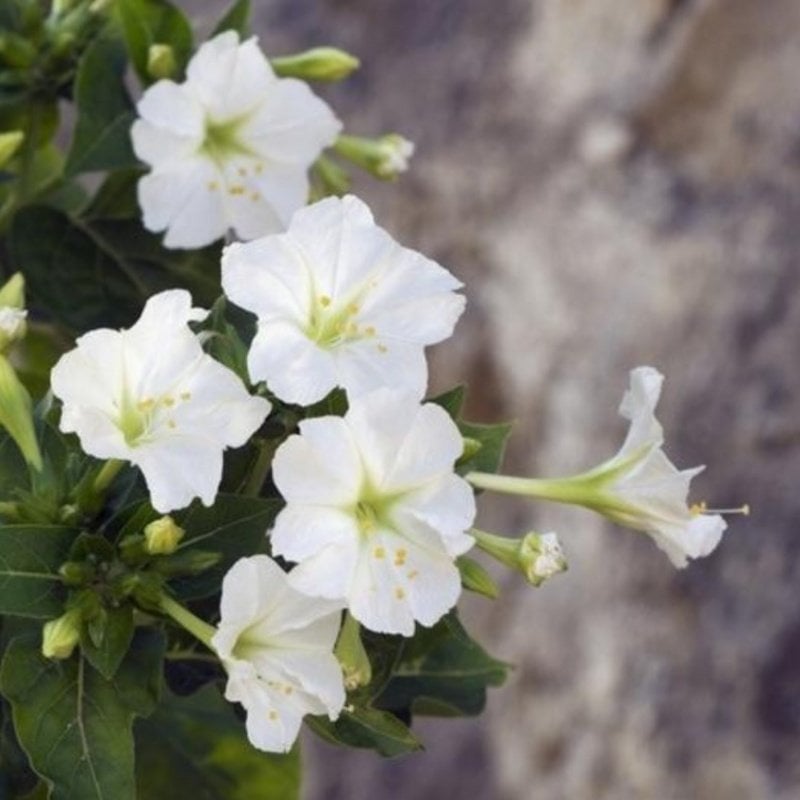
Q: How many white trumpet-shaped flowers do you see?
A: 6